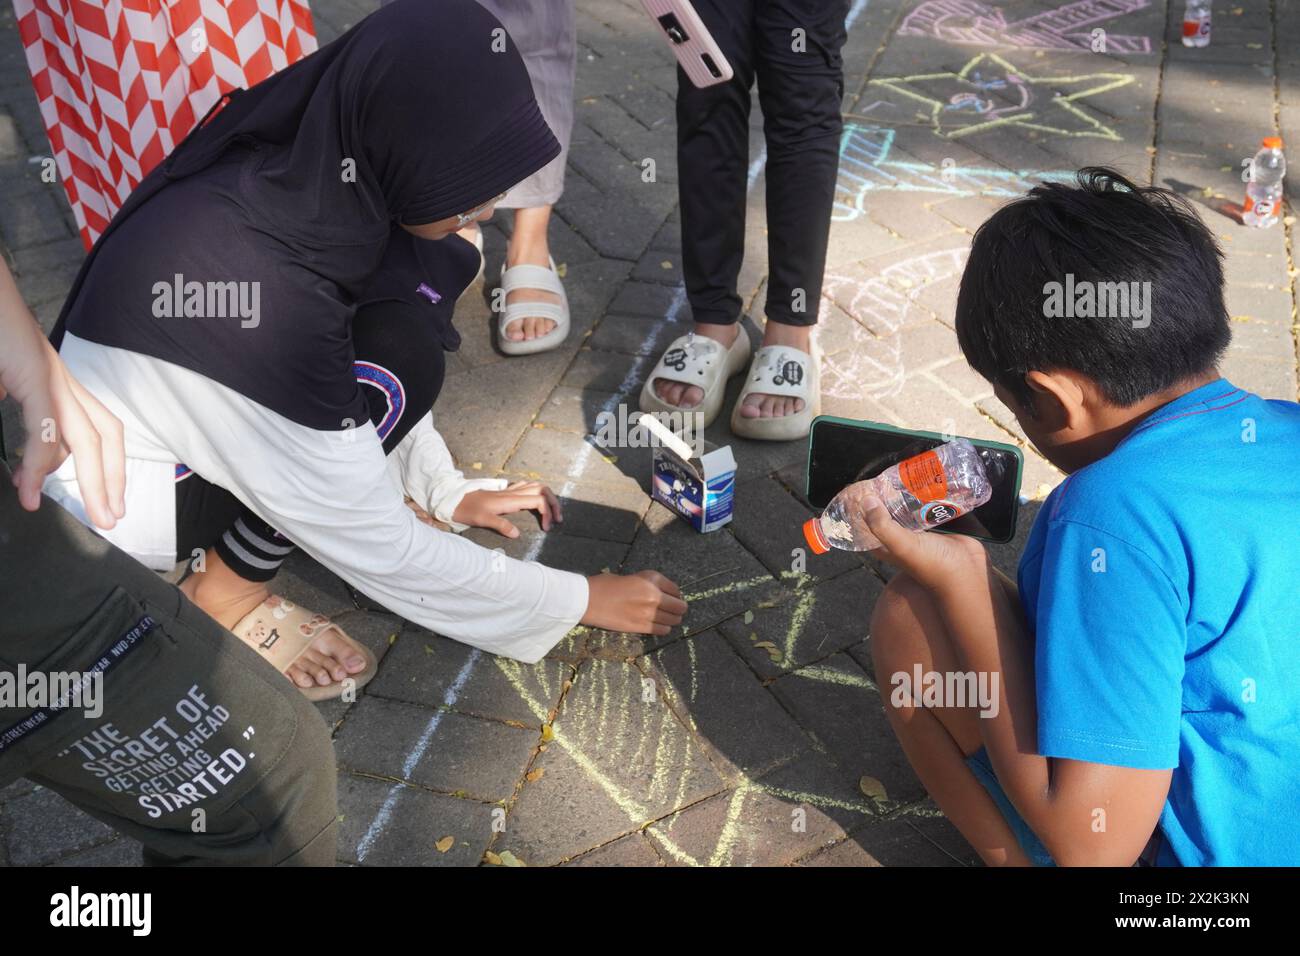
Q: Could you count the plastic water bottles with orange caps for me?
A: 2